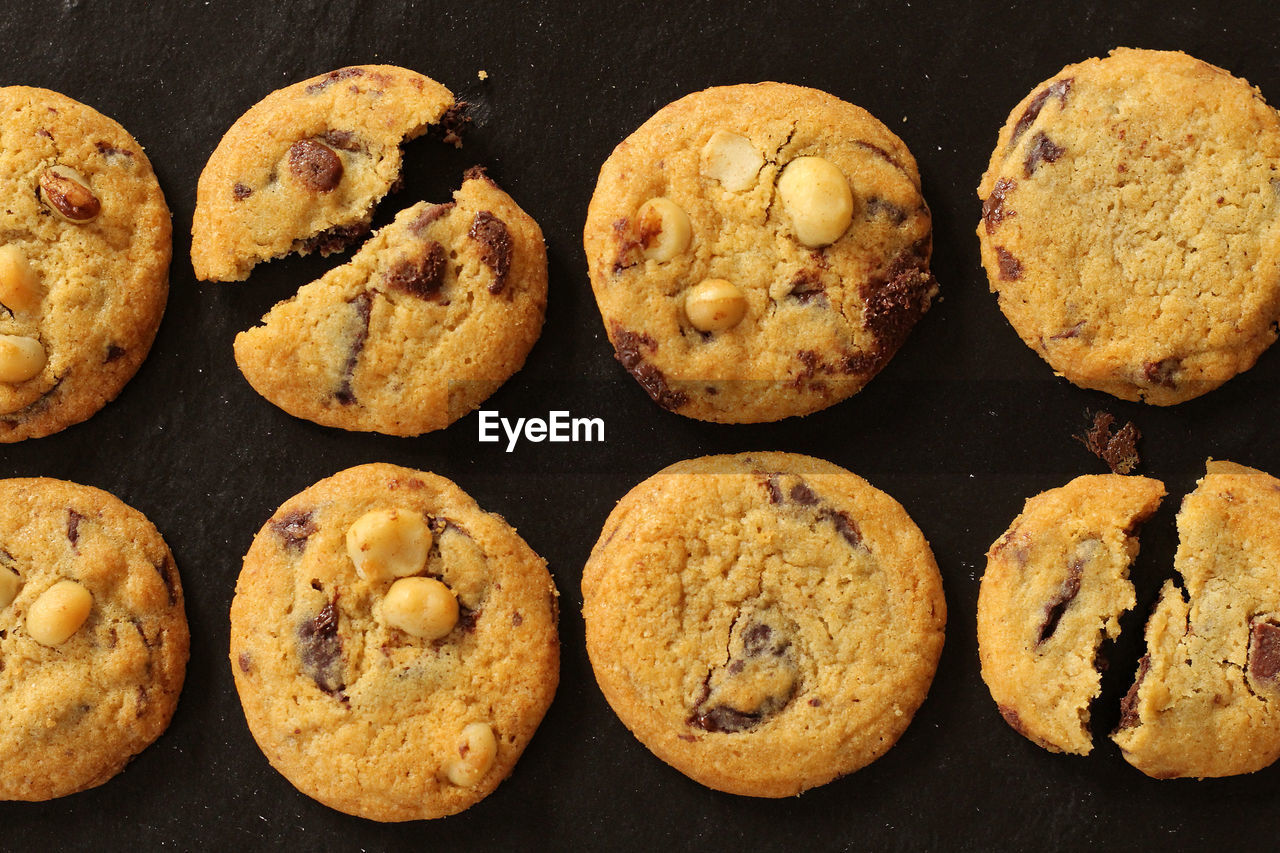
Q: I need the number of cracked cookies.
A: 2